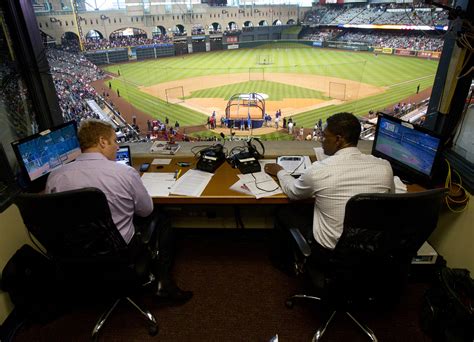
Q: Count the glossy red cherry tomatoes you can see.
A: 0